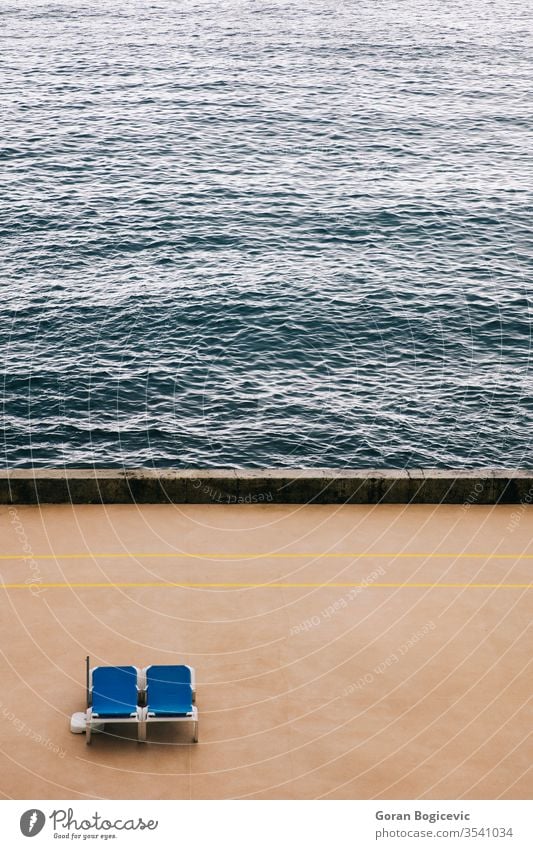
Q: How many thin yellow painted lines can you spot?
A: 2